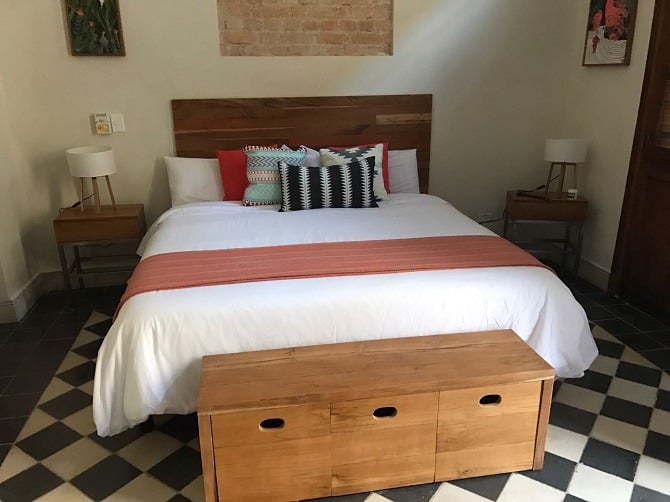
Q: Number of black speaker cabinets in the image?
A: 0